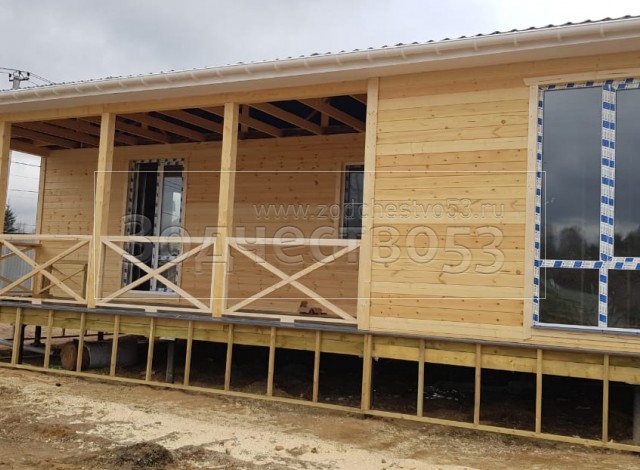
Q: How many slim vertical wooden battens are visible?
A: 14